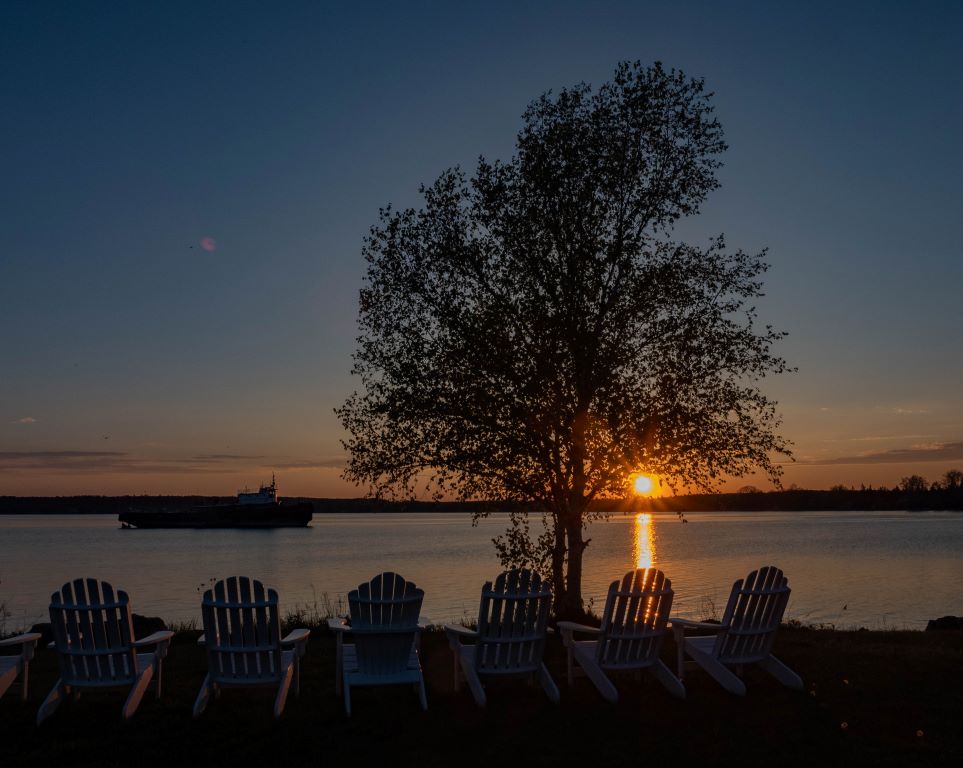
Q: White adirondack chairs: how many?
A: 7